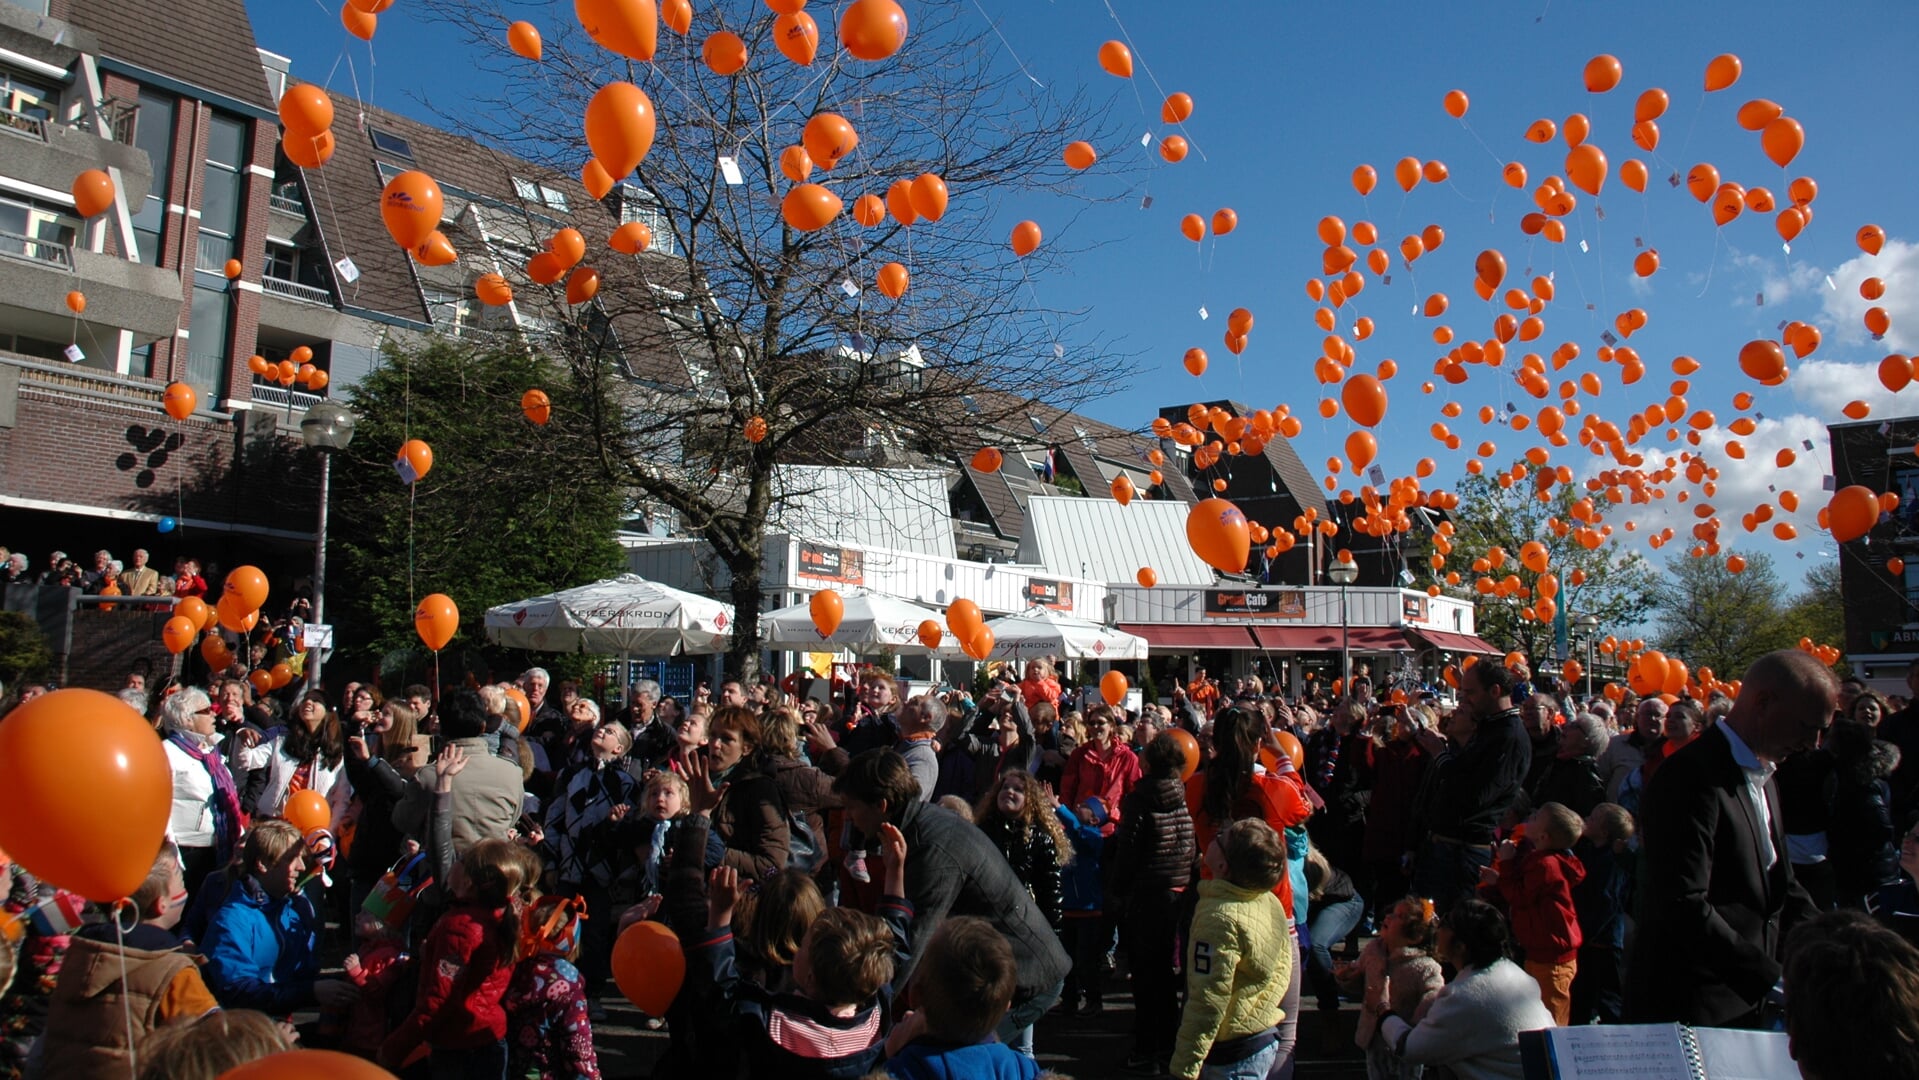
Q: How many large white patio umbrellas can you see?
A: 3